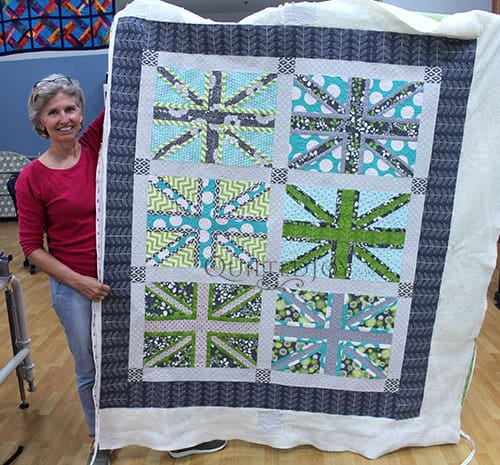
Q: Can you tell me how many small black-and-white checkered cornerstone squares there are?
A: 12